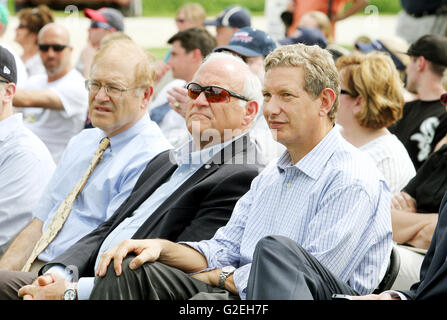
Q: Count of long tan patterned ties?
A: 1